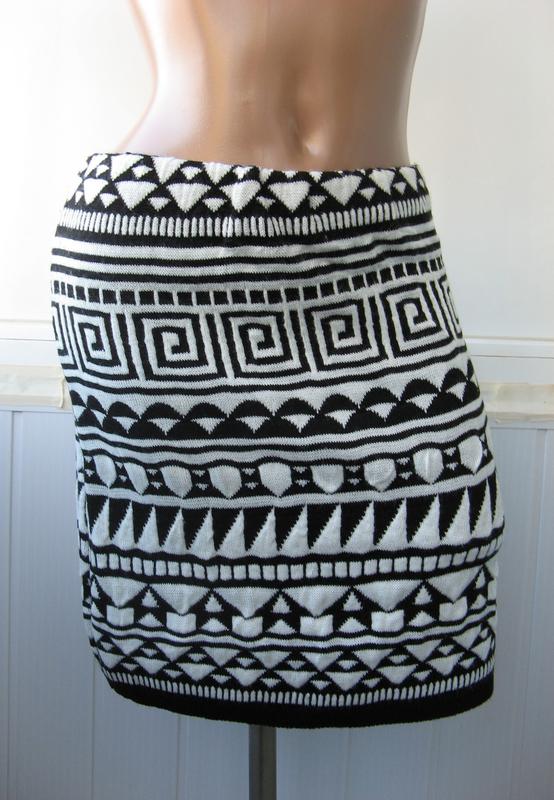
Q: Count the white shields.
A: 9